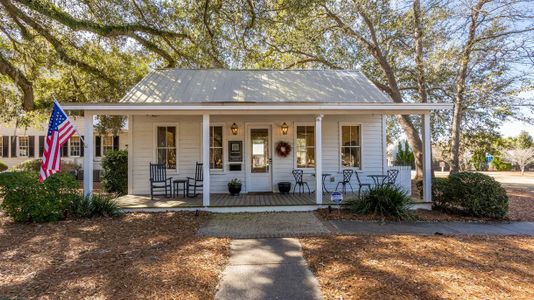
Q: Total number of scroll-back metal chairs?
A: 4